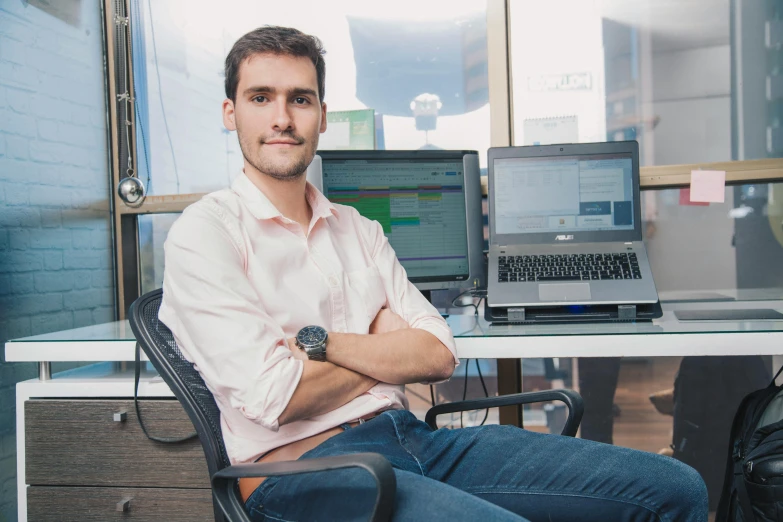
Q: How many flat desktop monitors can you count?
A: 1